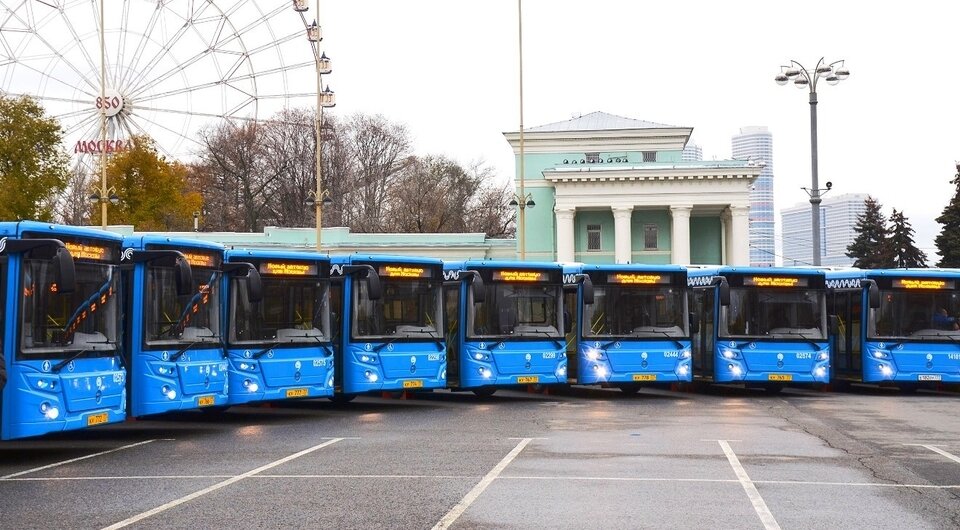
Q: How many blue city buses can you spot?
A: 8